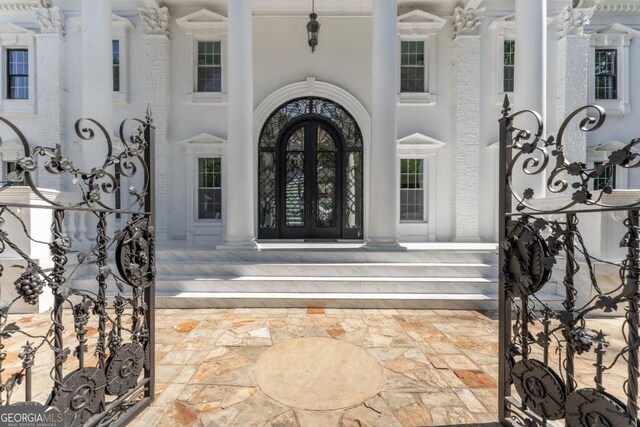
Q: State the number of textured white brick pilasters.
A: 4